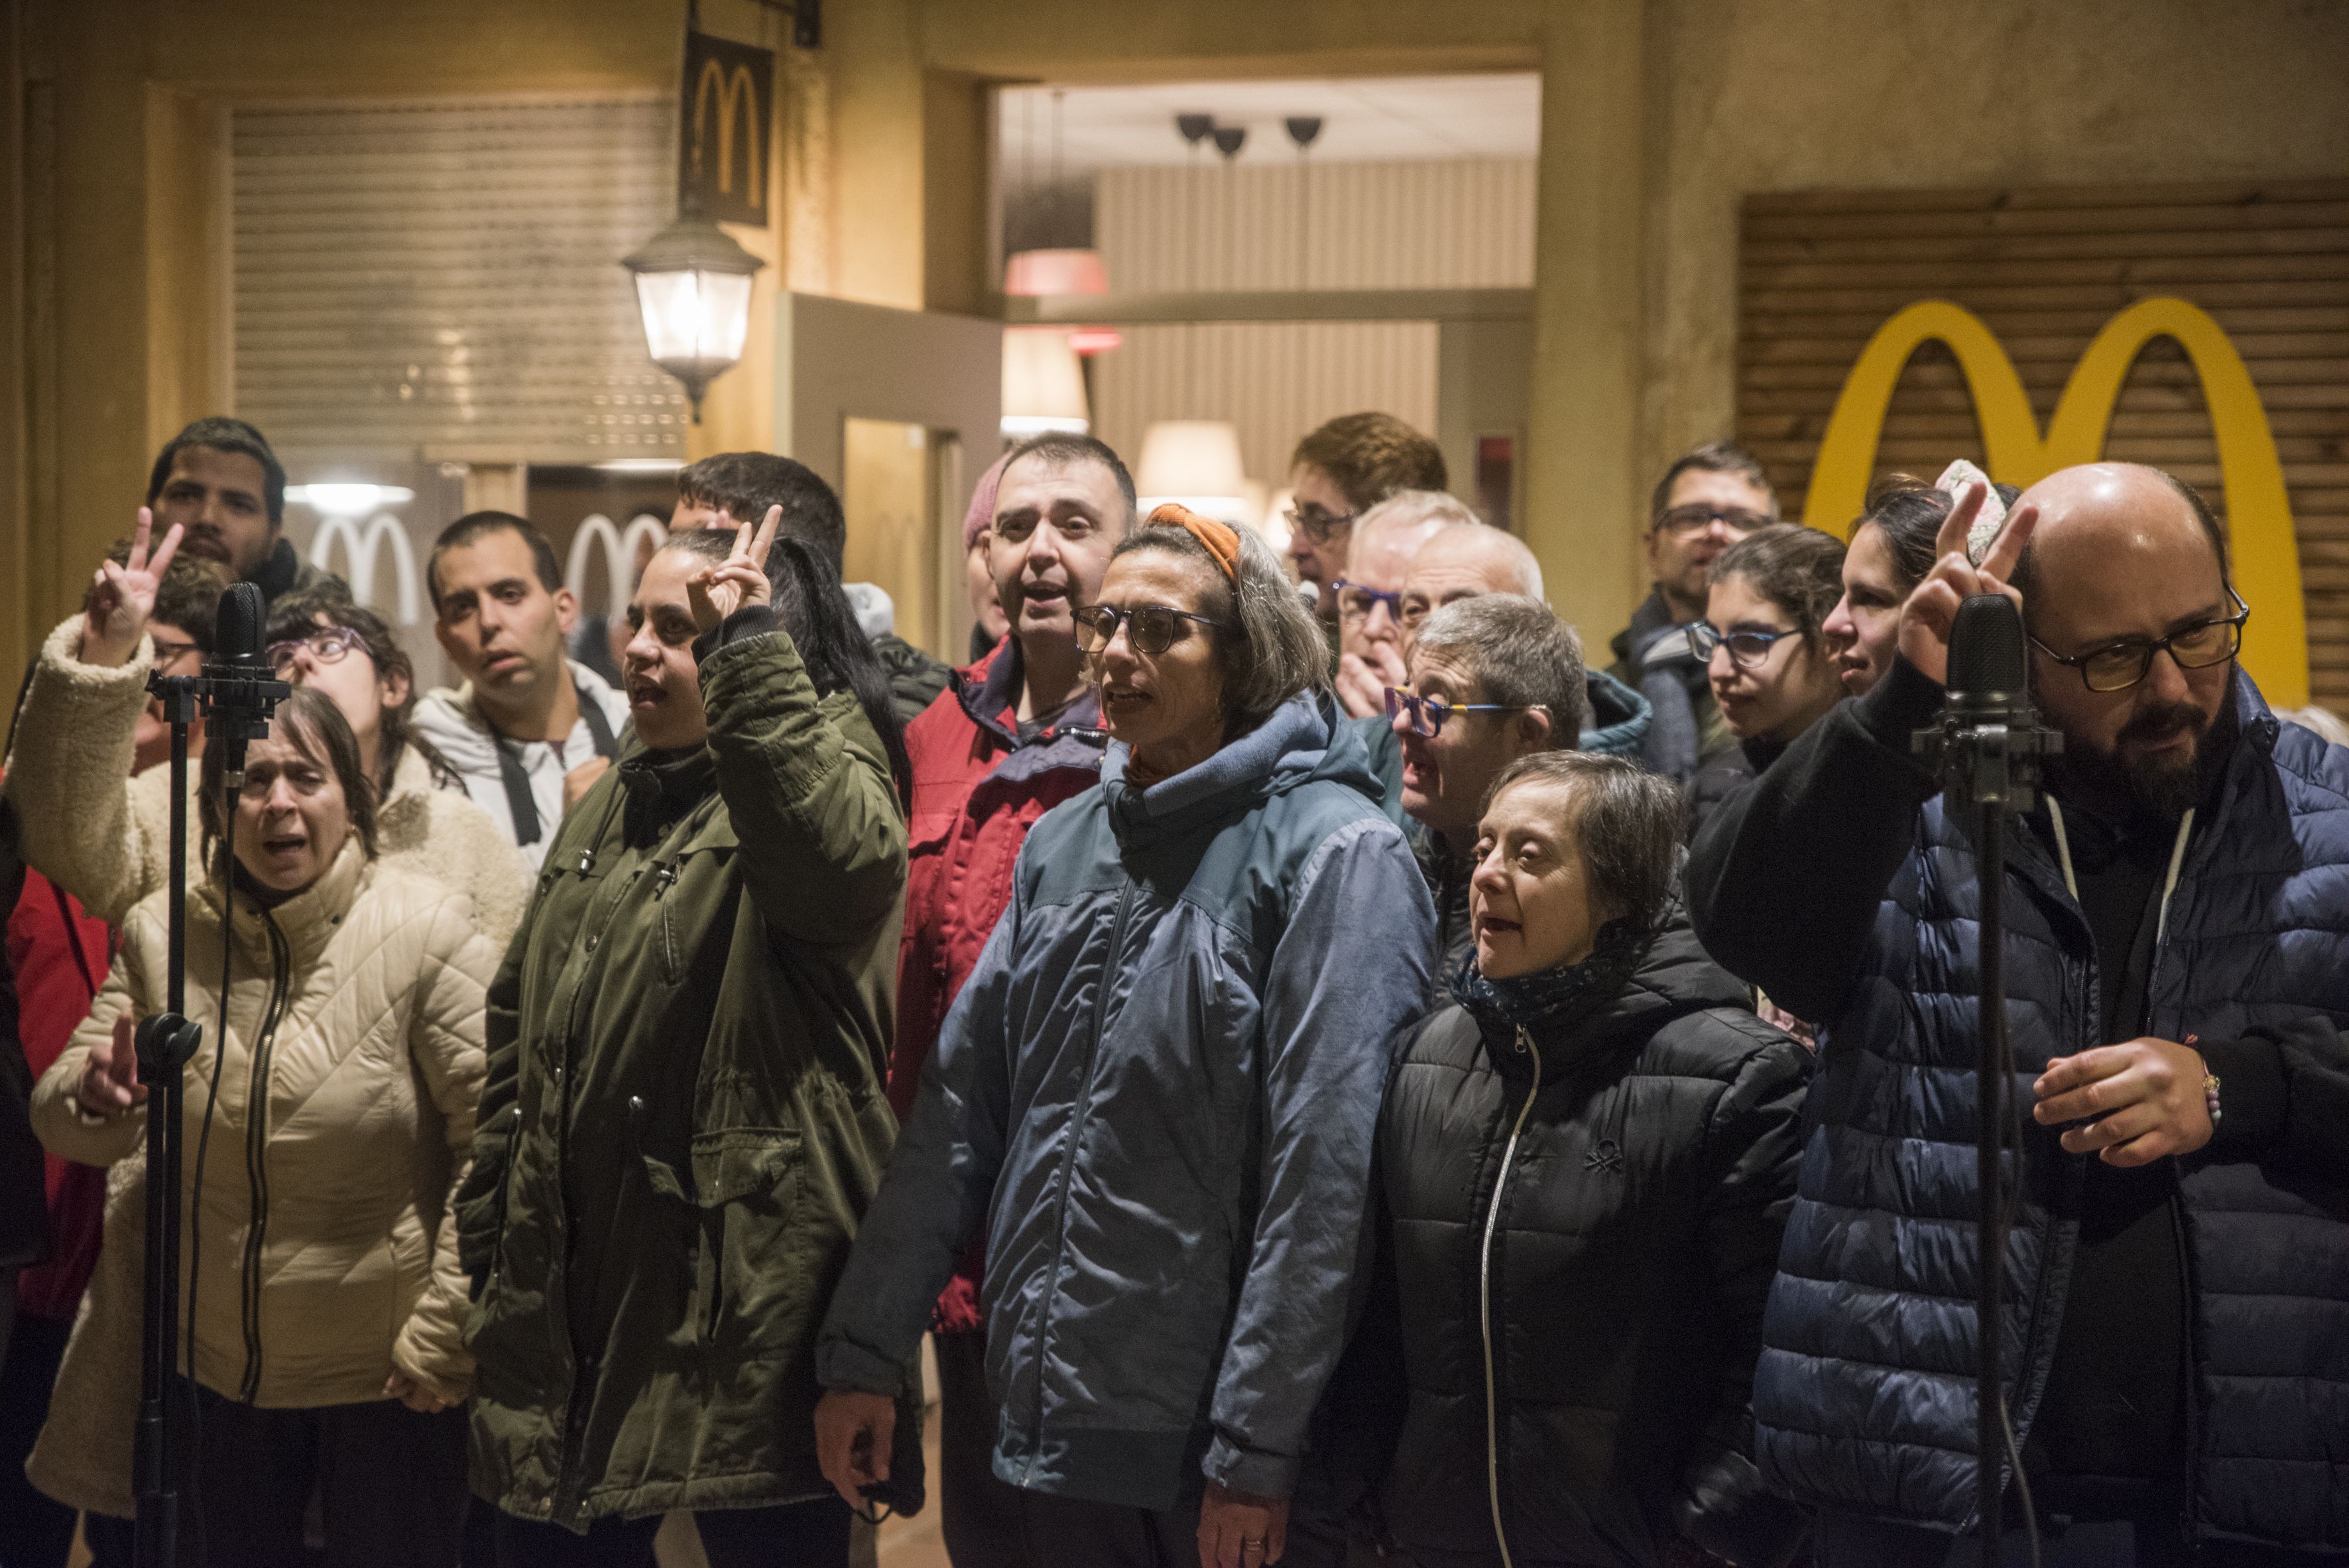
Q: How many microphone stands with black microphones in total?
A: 2